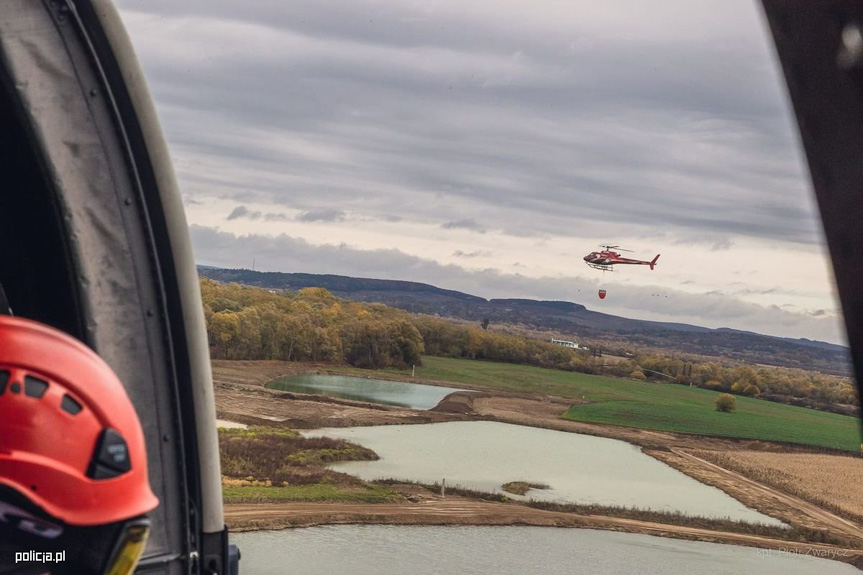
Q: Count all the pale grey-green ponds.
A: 3